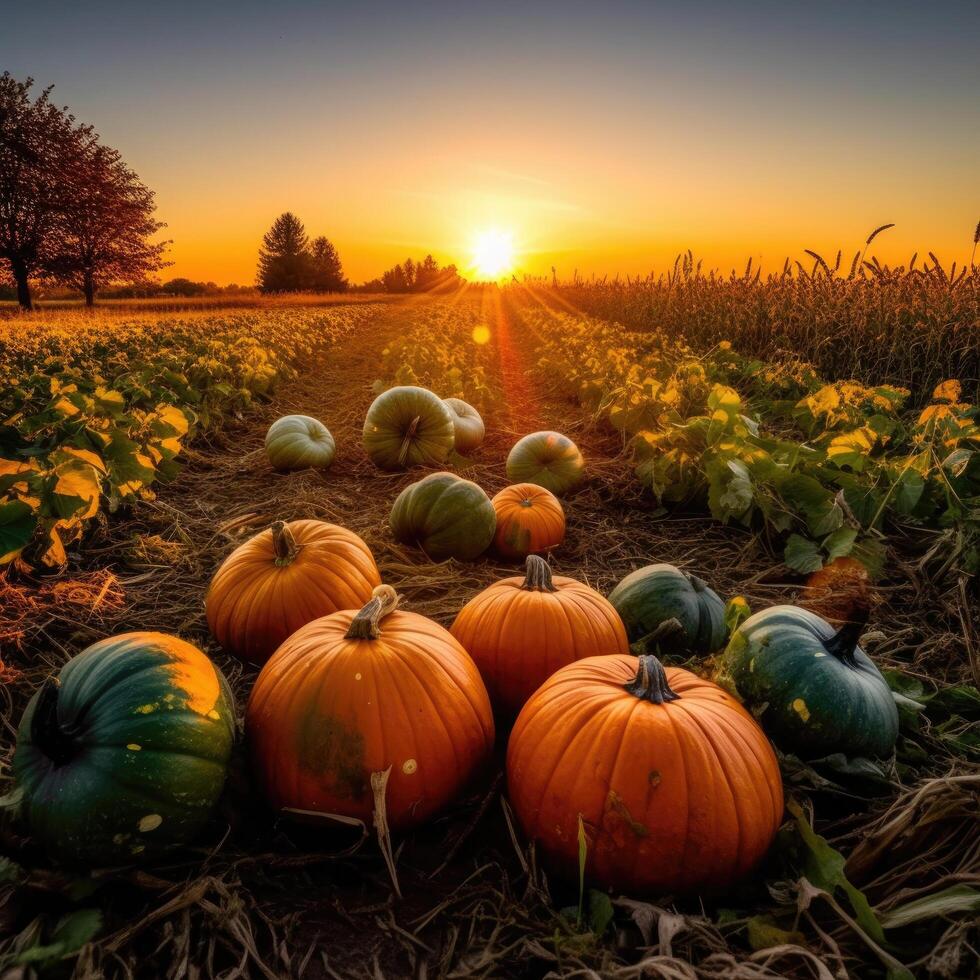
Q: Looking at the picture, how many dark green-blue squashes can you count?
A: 3